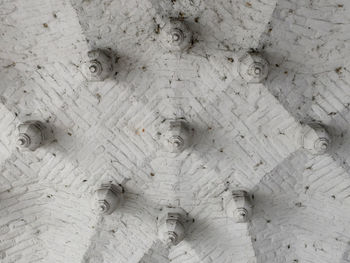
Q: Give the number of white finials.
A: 9